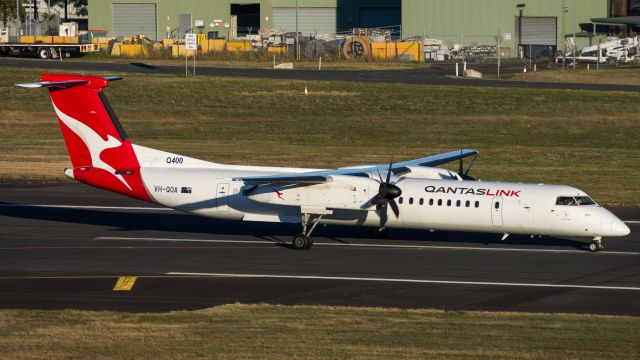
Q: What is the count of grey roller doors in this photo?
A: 3